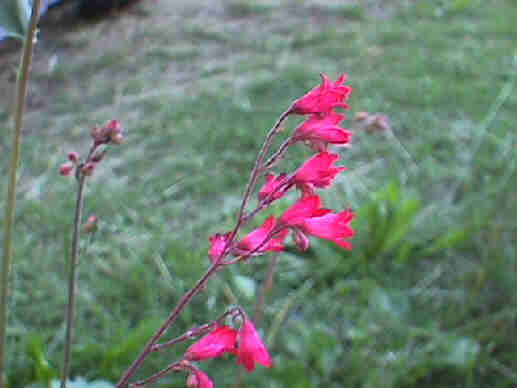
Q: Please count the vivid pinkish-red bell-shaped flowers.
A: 11